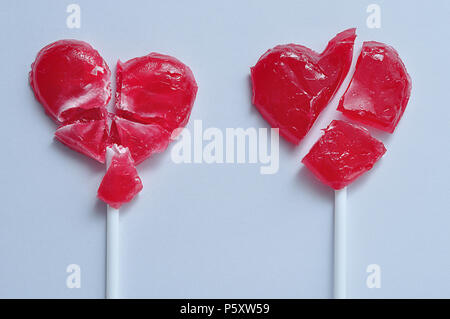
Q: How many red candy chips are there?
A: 8